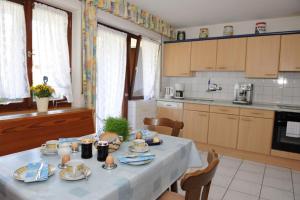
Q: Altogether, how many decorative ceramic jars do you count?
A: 4